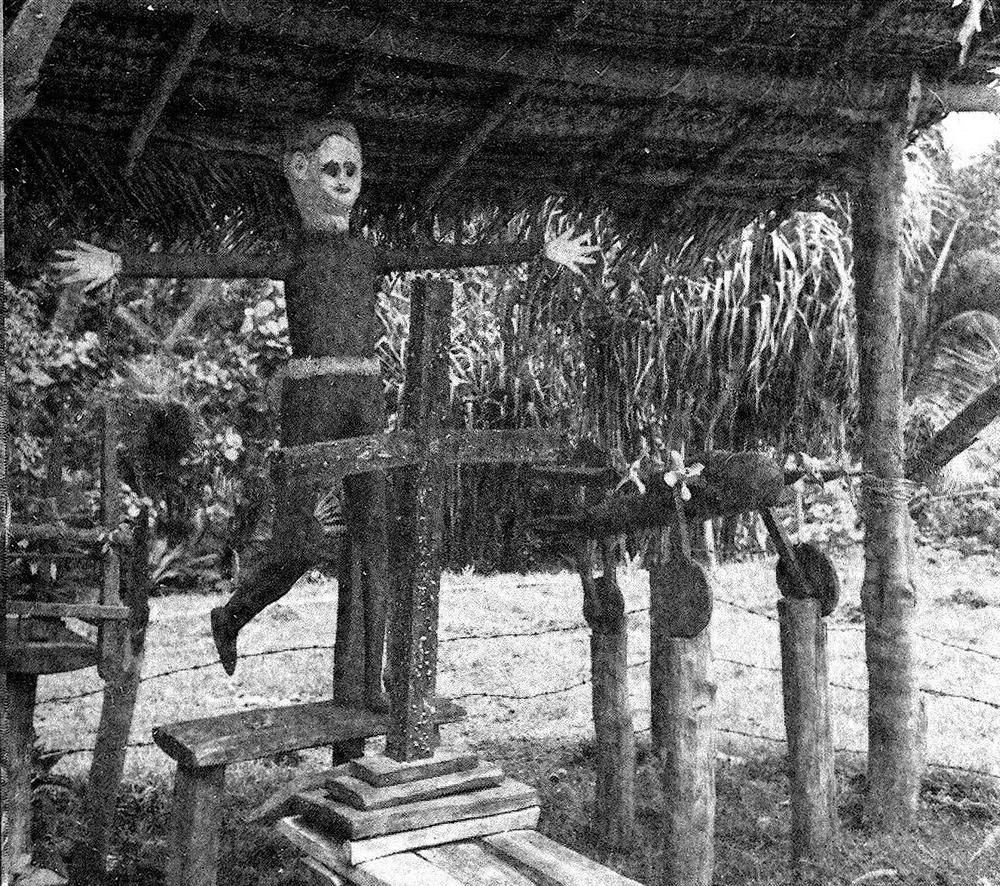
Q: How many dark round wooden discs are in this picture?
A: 3